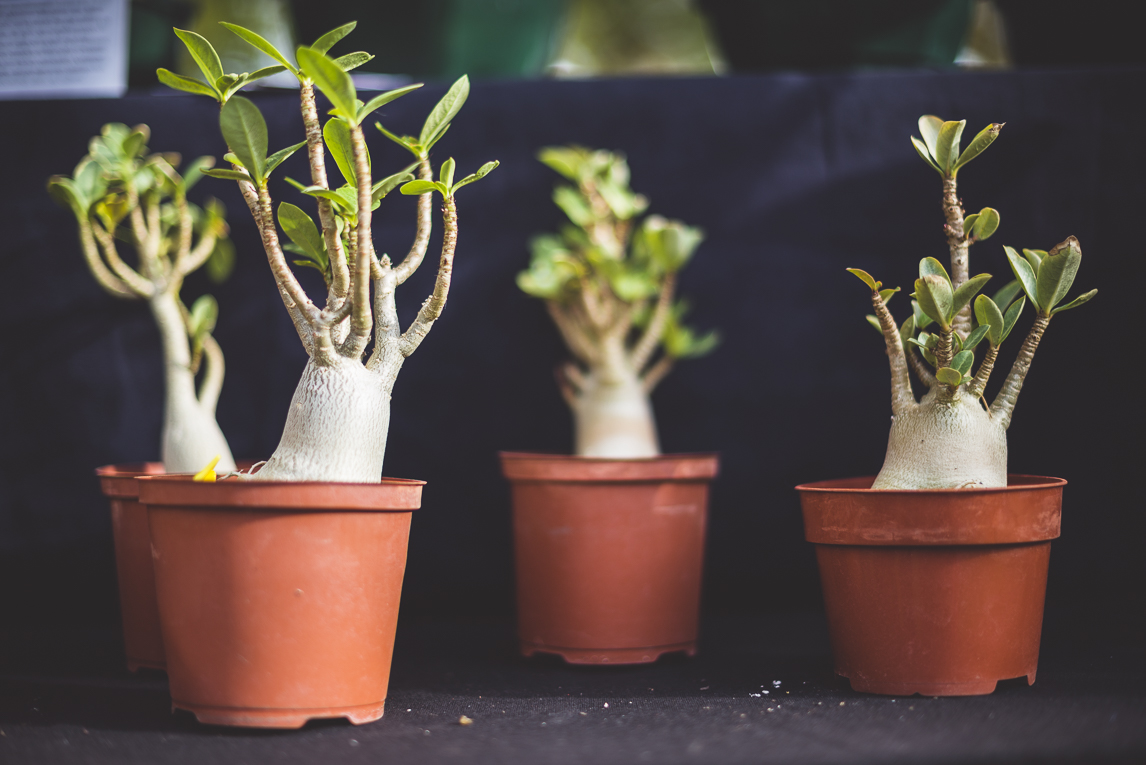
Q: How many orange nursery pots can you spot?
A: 4